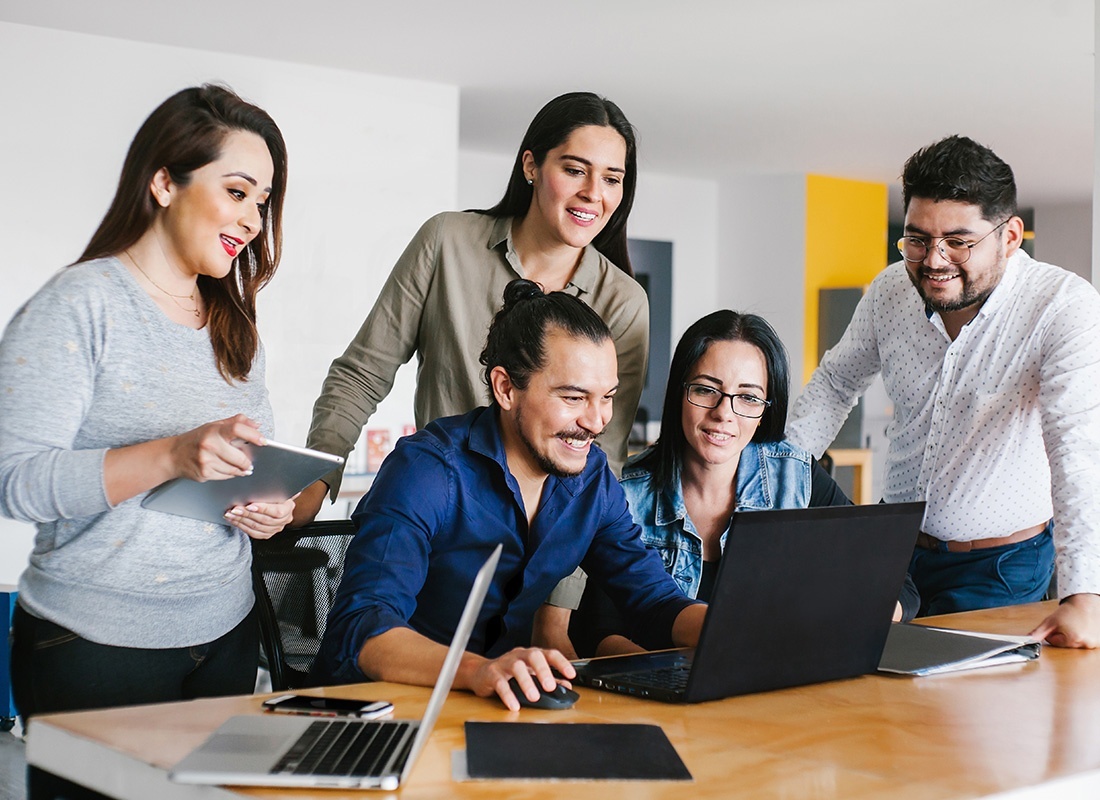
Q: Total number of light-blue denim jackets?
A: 1